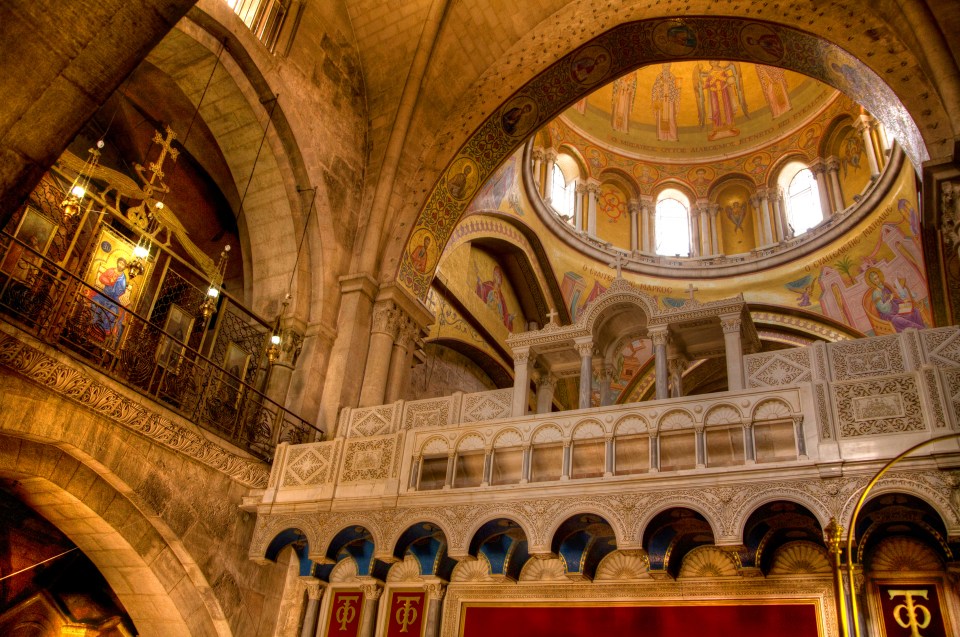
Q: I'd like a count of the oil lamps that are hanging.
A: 4